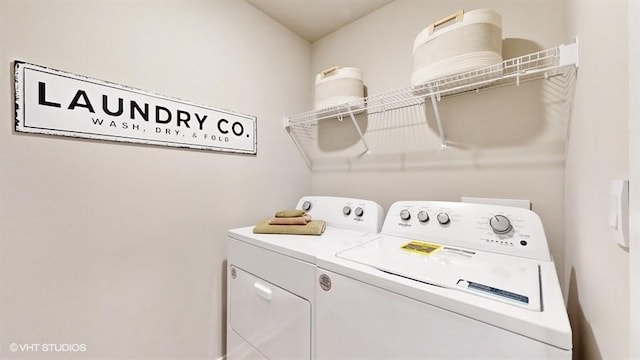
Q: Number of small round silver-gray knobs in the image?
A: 6